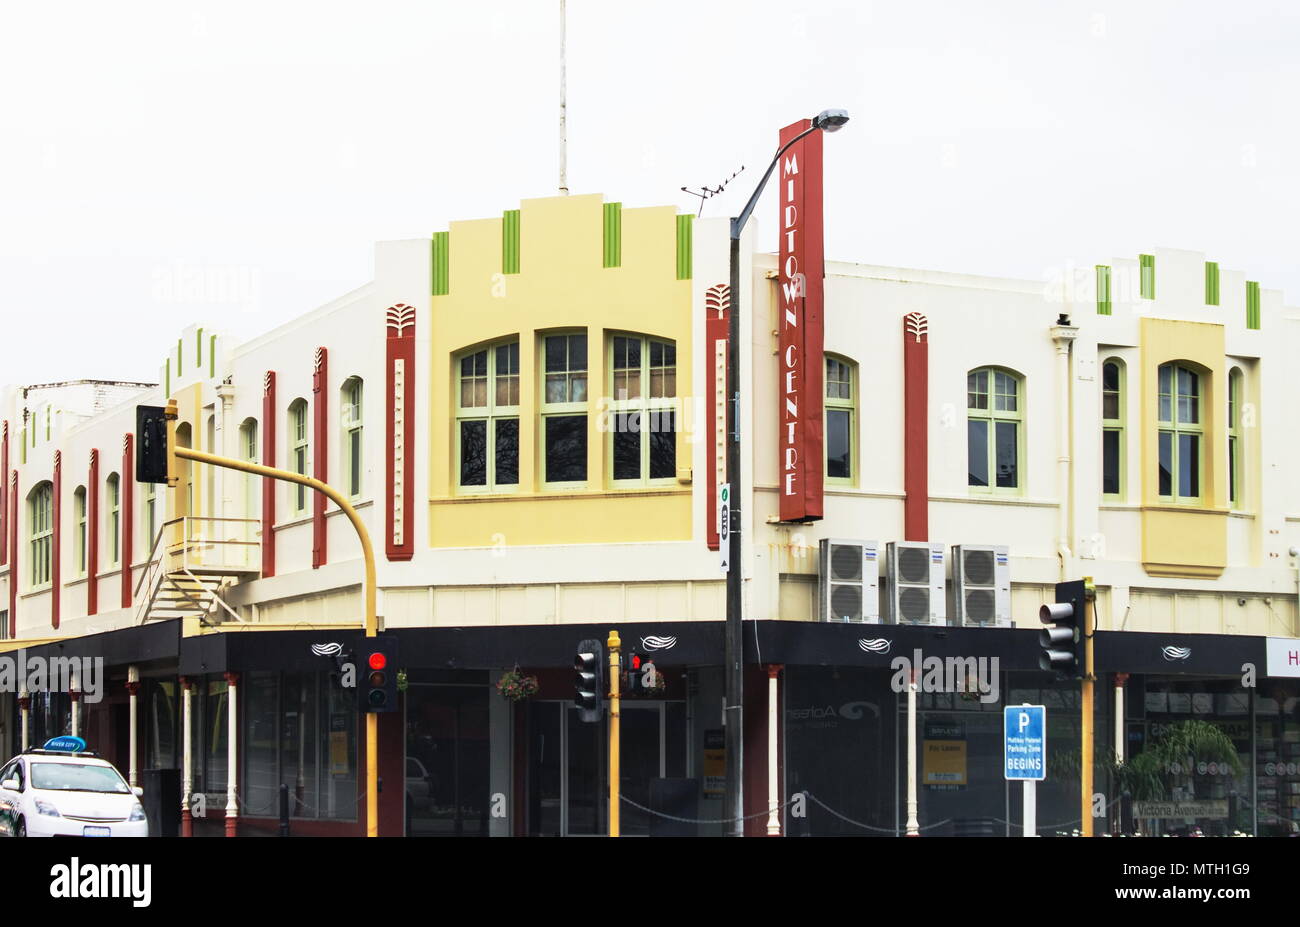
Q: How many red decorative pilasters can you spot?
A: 10